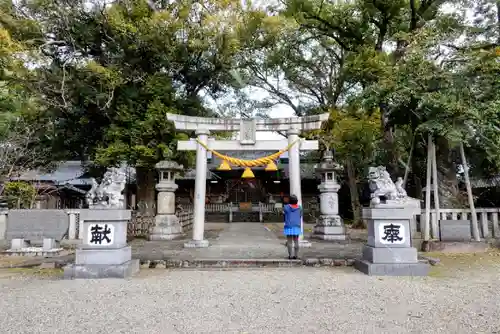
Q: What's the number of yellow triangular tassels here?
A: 3